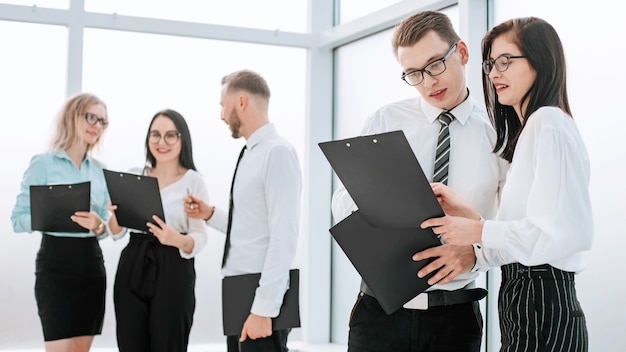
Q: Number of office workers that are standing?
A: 5